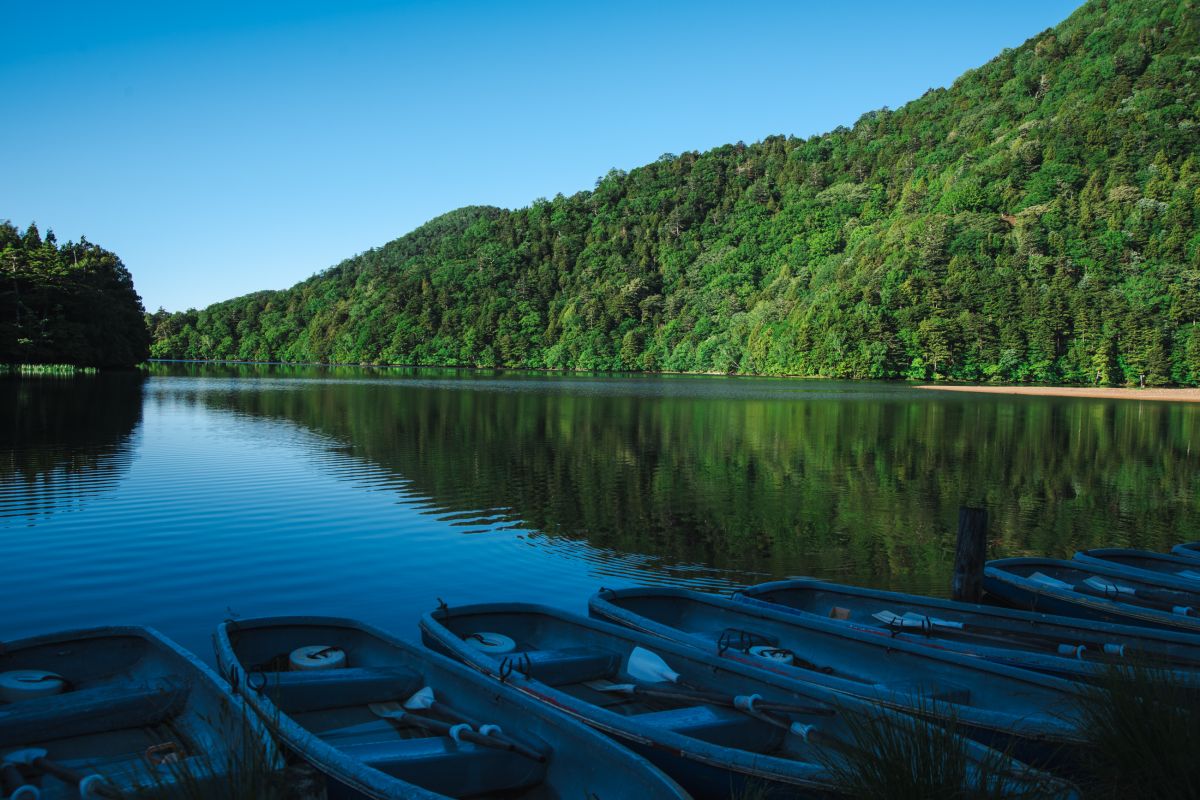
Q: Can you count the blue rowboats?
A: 8